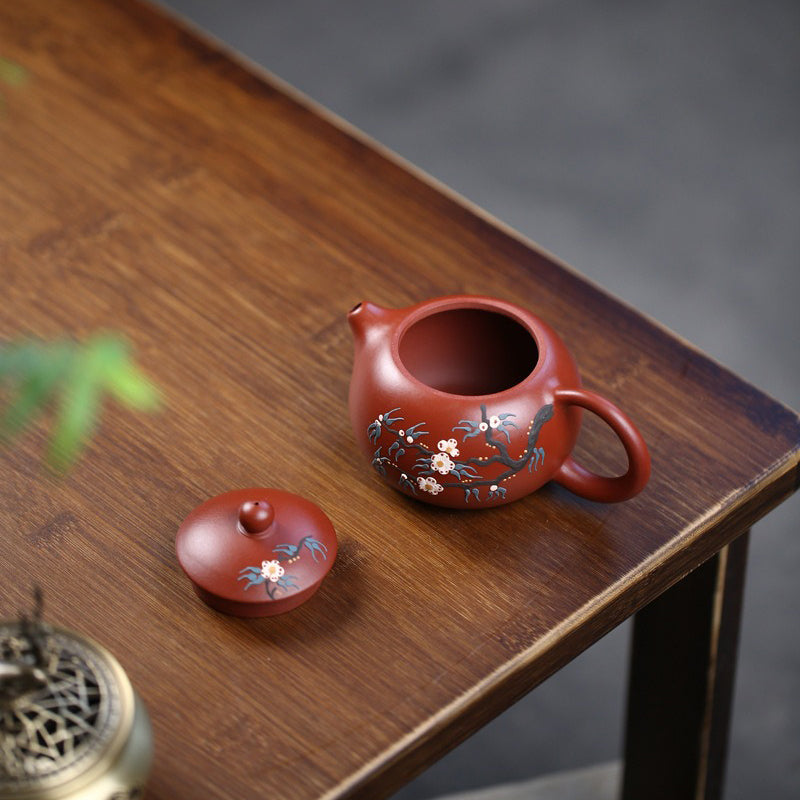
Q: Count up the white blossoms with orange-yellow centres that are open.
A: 4